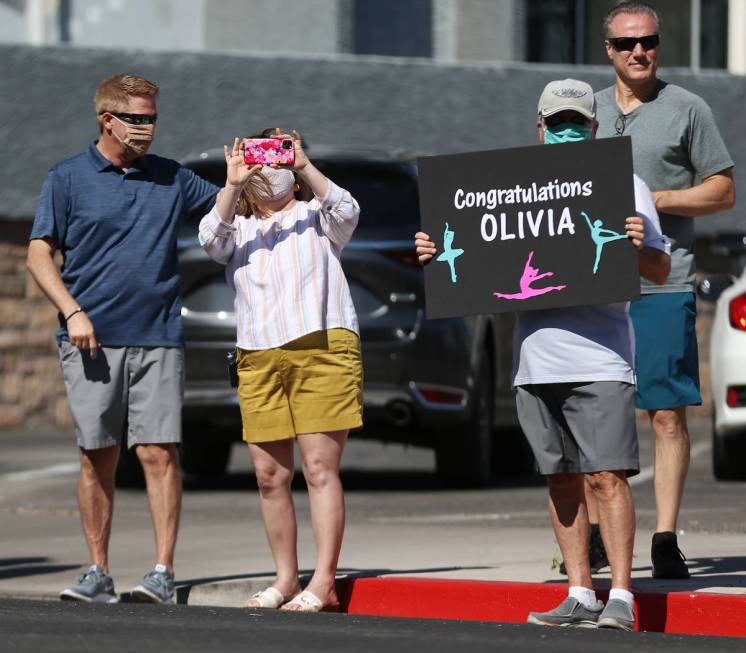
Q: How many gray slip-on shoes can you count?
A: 2